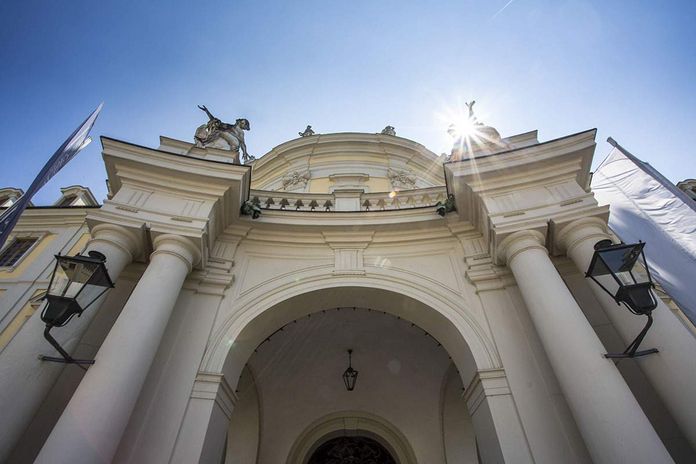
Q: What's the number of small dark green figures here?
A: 2